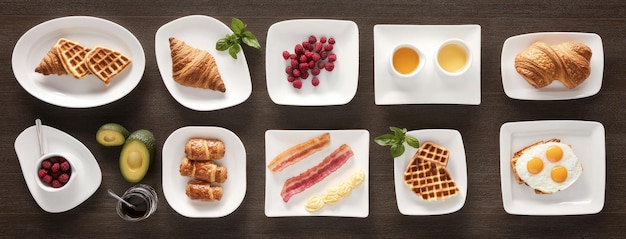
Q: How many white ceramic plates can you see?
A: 10